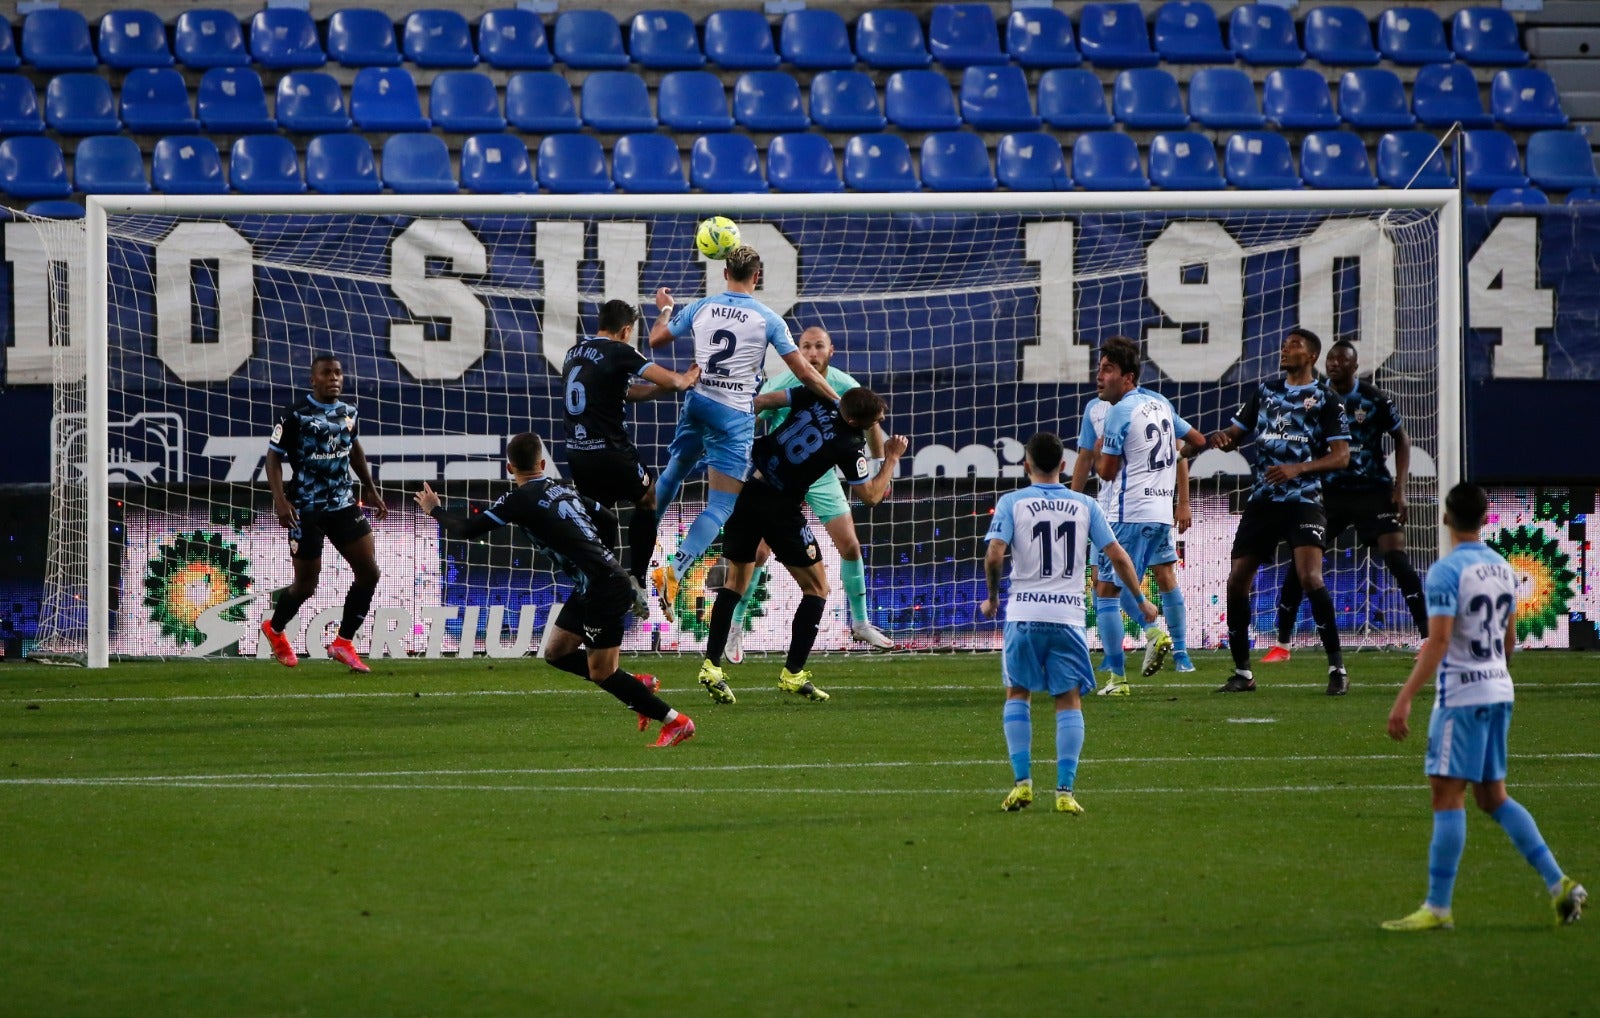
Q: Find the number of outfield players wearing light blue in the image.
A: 5